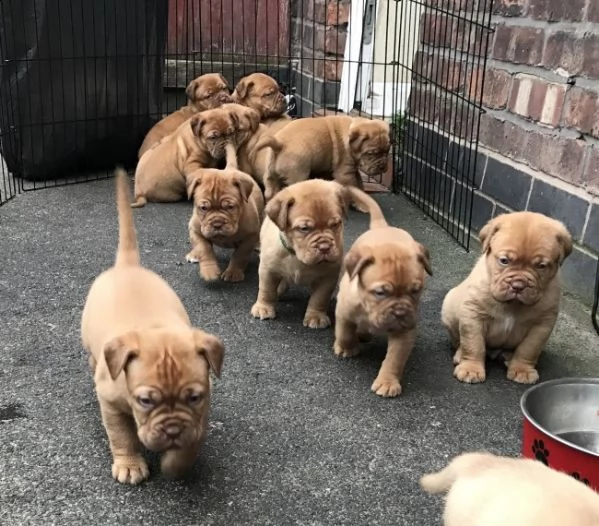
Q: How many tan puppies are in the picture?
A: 11